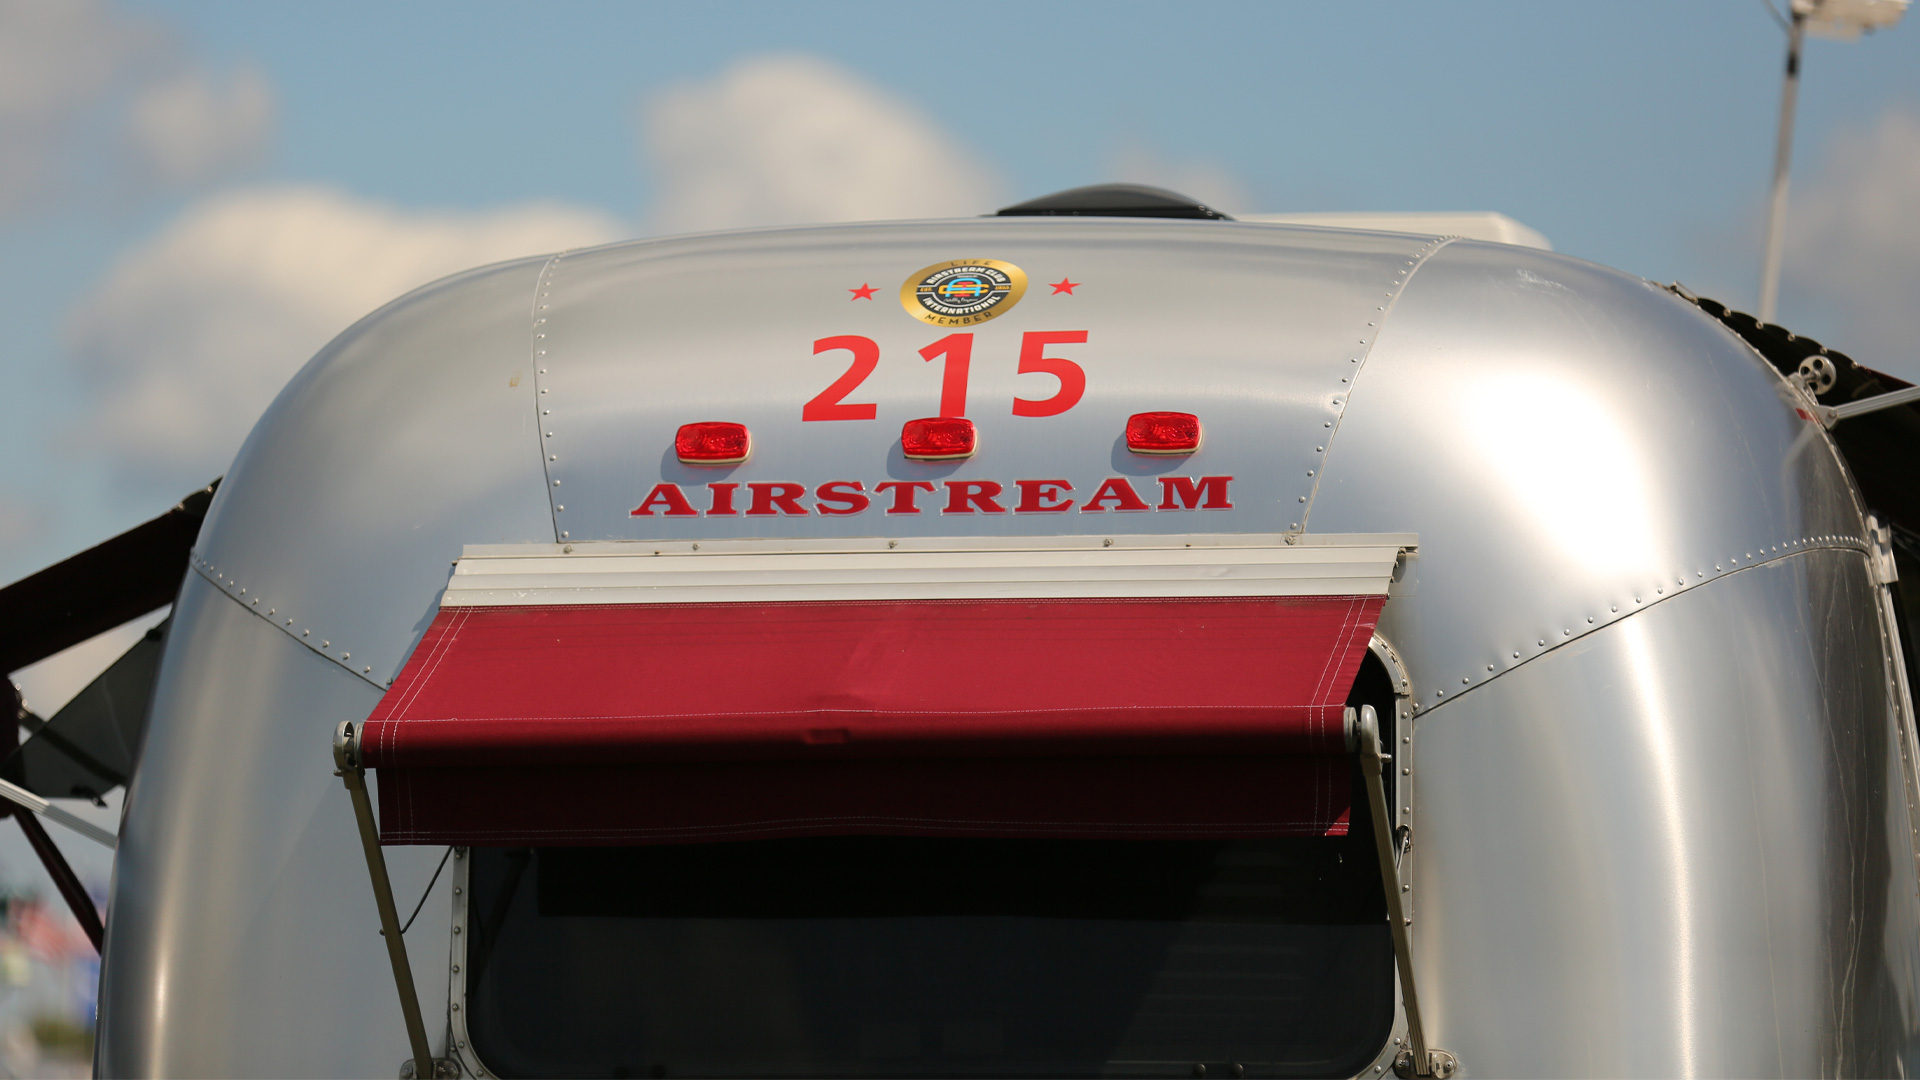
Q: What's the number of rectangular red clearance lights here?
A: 3